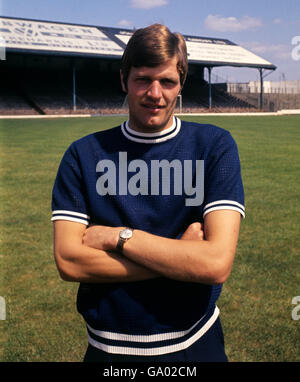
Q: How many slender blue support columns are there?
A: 3